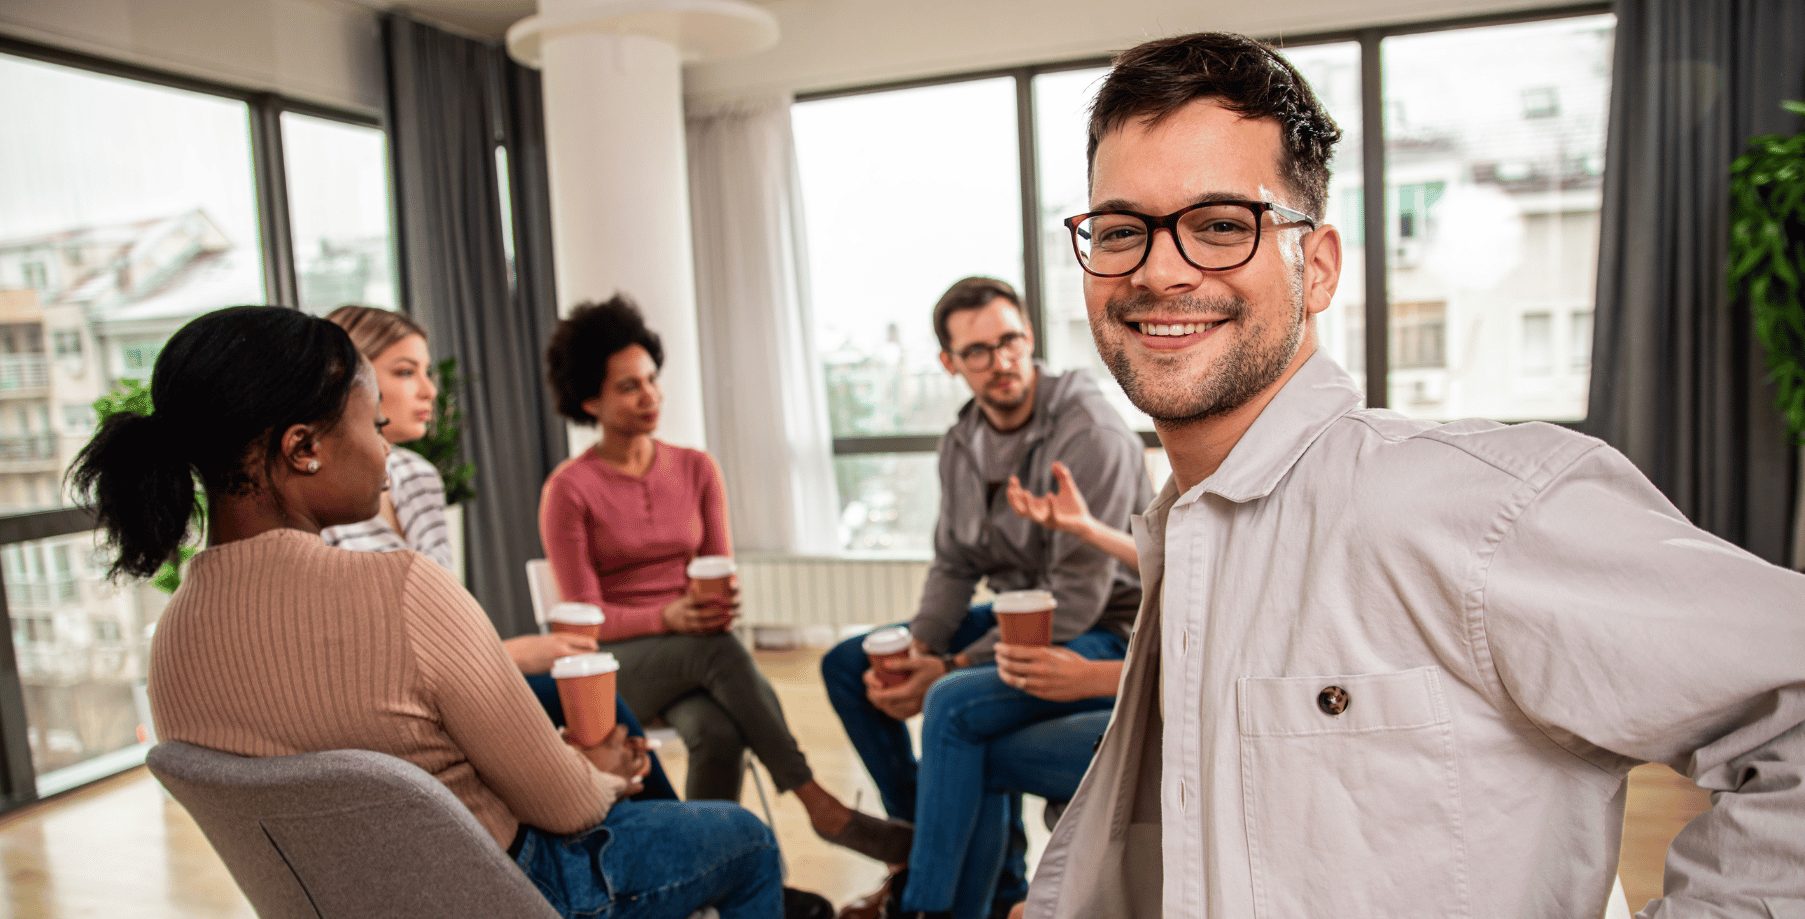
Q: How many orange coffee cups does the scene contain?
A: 5